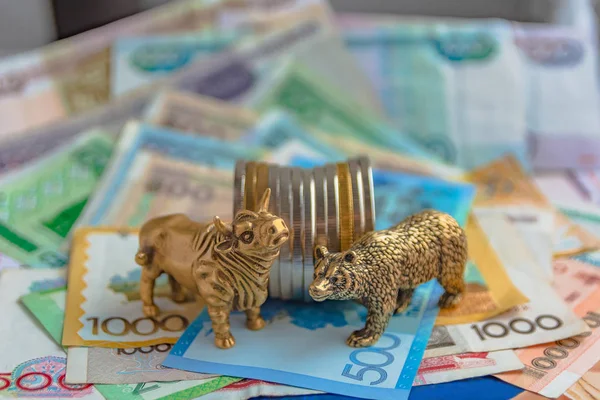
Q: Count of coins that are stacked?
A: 12